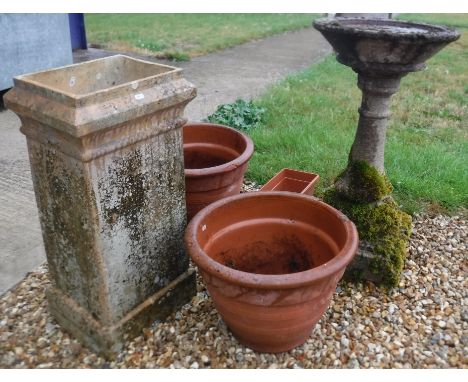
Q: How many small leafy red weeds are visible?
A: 0